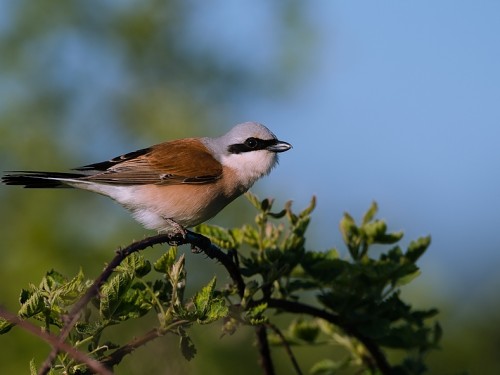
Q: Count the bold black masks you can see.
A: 1